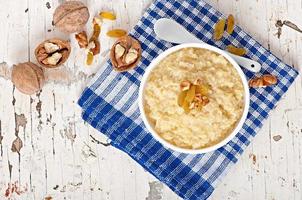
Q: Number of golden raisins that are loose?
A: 7